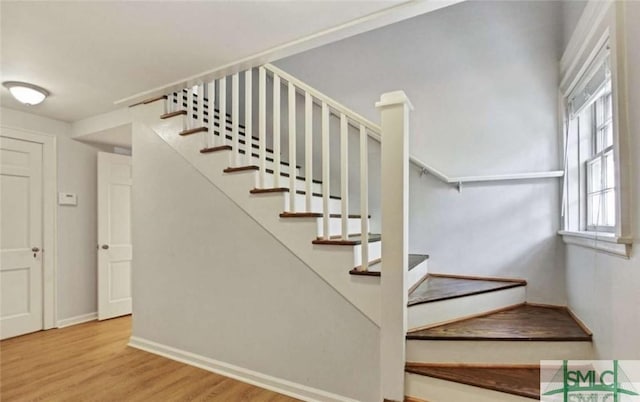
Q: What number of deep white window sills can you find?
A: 1